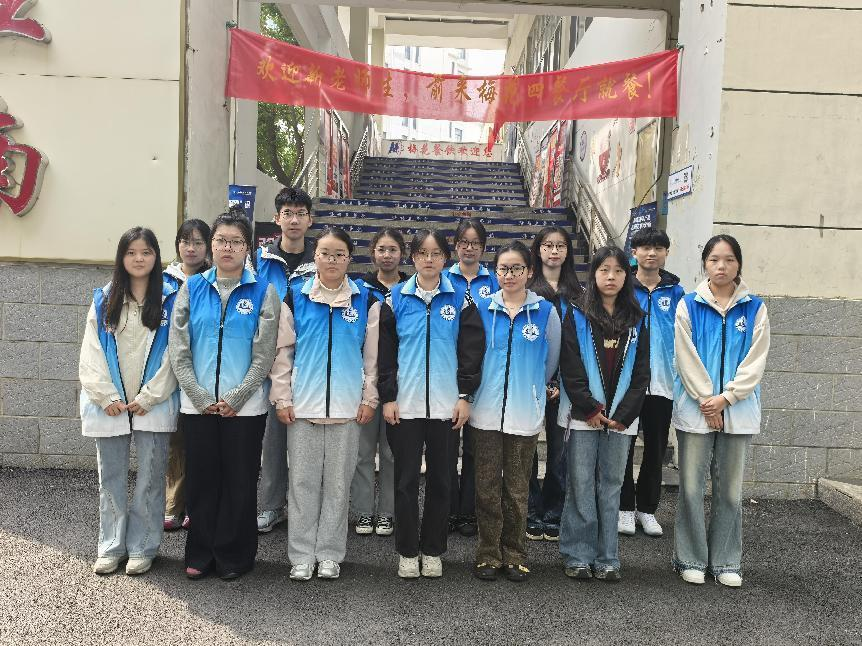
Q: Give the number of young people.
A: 13